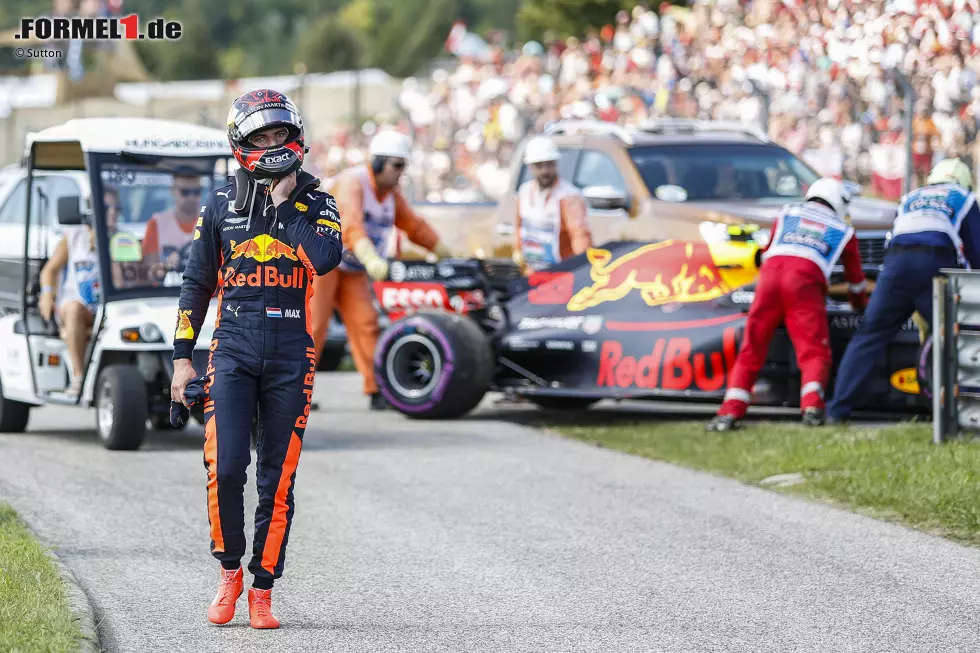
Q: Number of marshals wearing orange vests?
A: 2